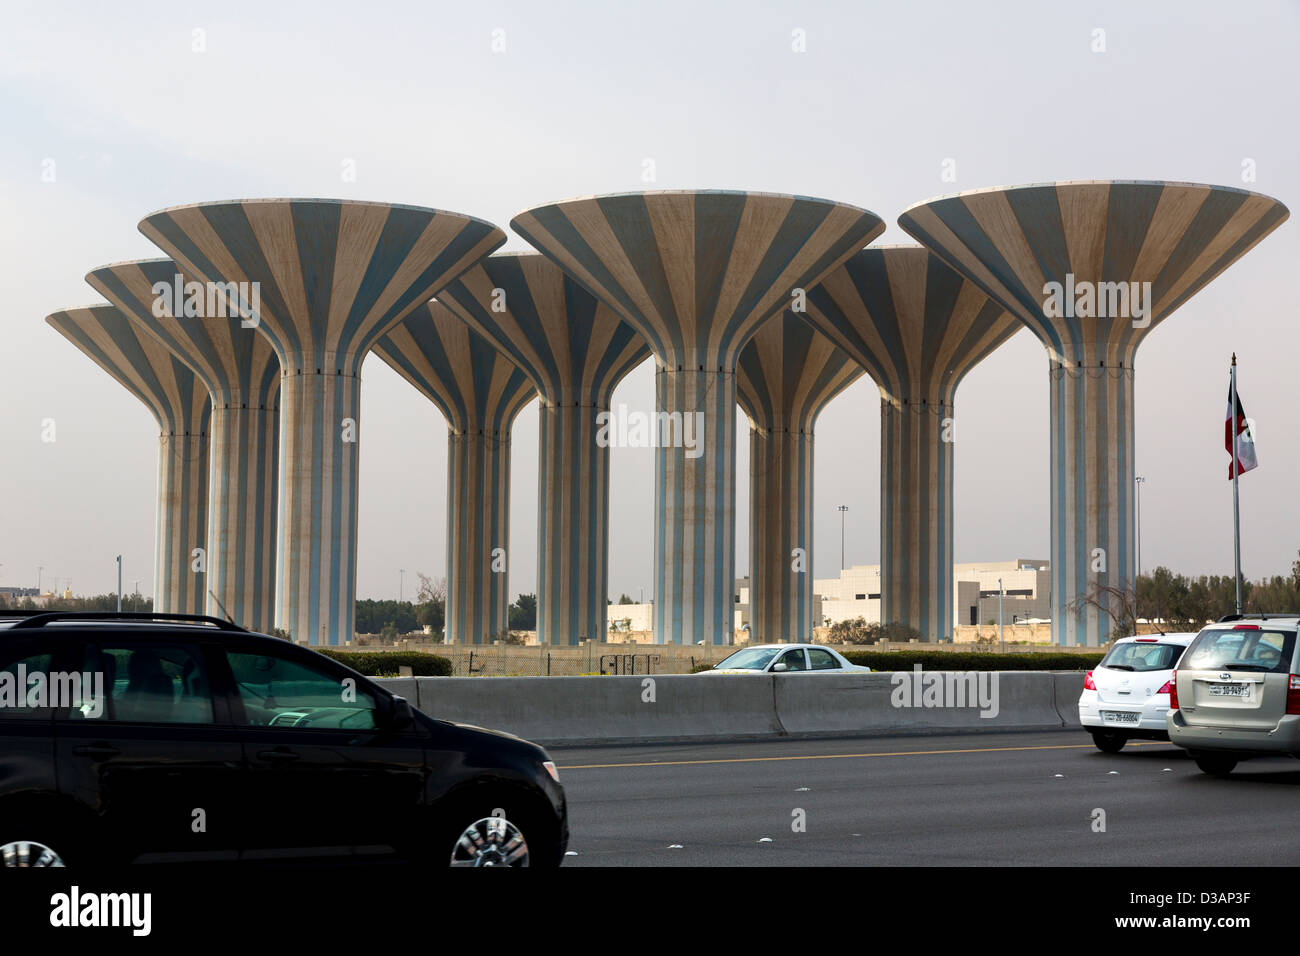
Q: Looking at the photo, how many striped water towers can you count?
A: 9